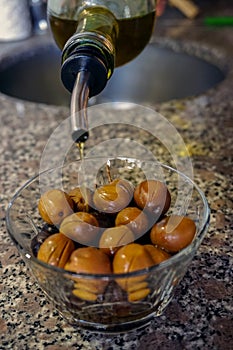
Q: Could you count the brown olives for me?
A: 12